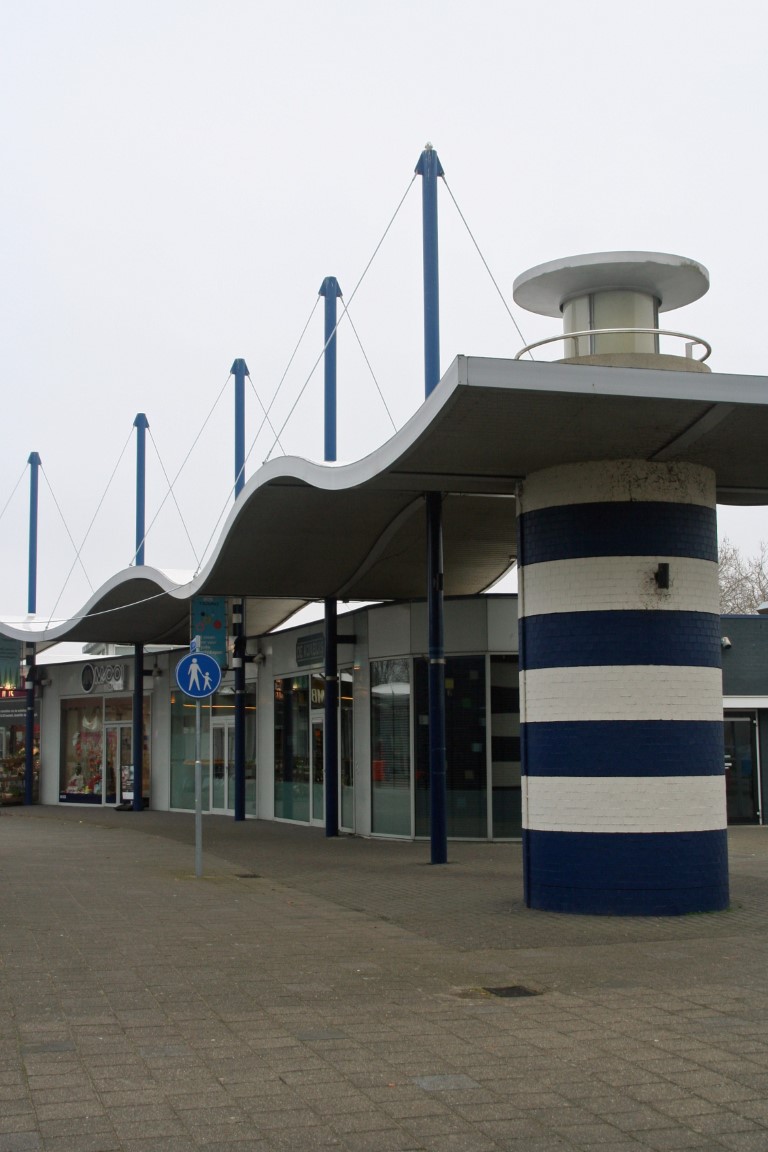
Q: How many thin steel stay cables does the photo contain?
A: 10